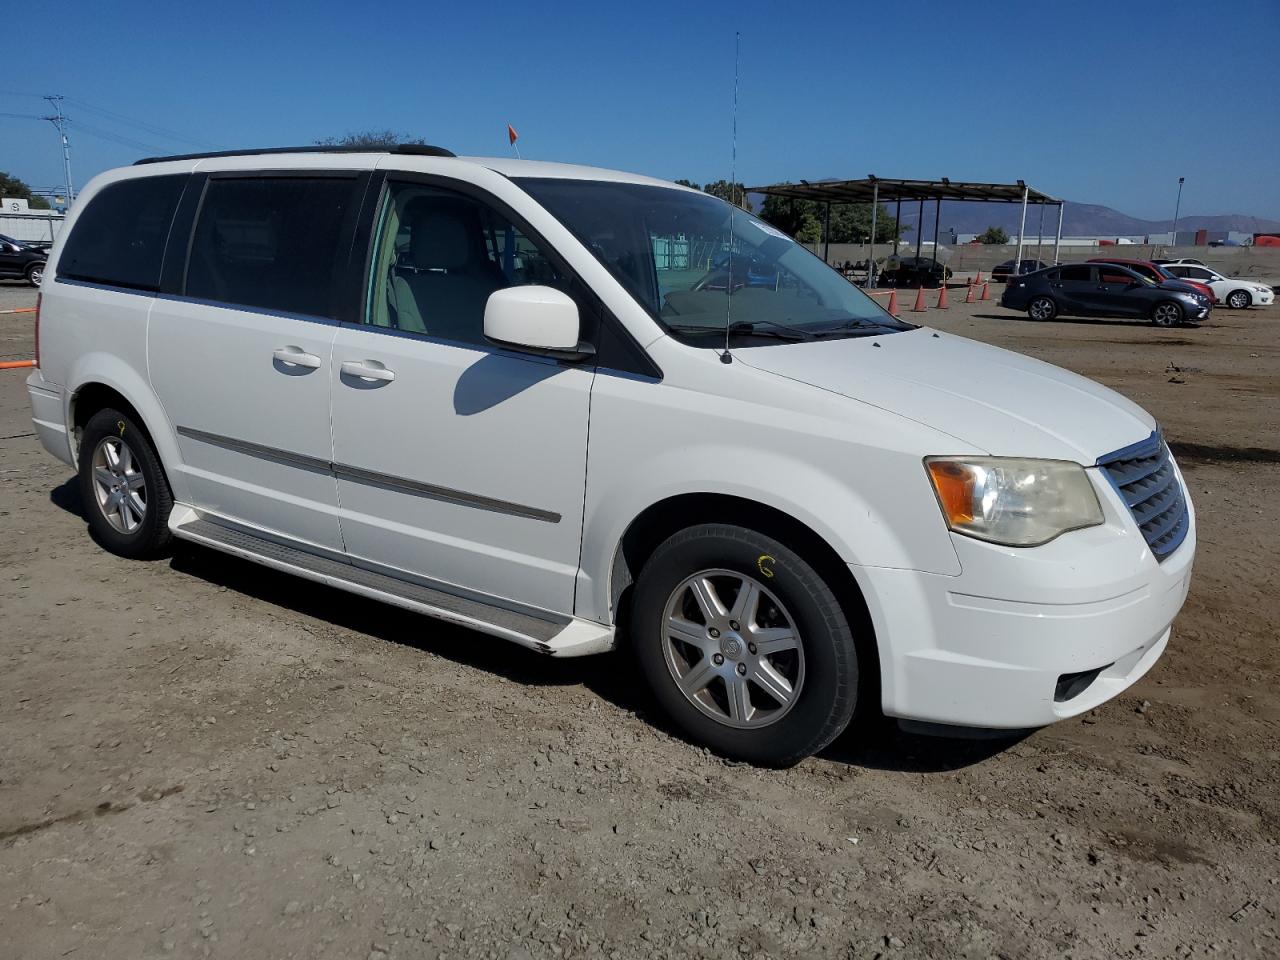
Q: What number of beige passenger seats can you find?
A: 1